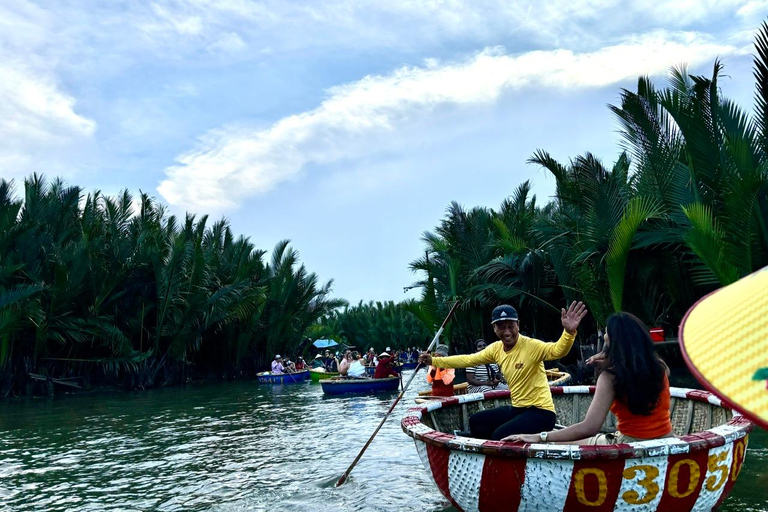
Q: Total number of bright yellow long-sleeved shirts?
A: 1